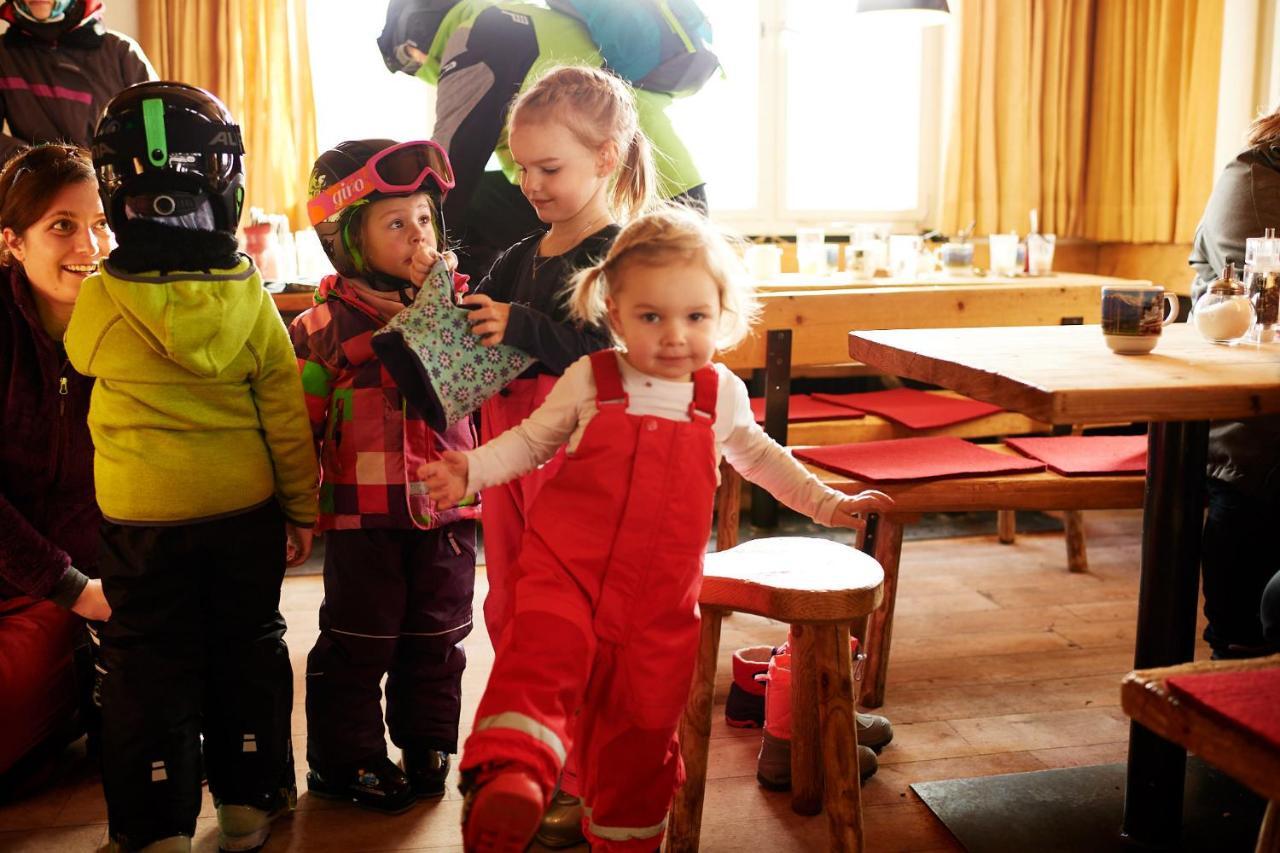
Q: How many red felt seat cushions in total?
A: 5